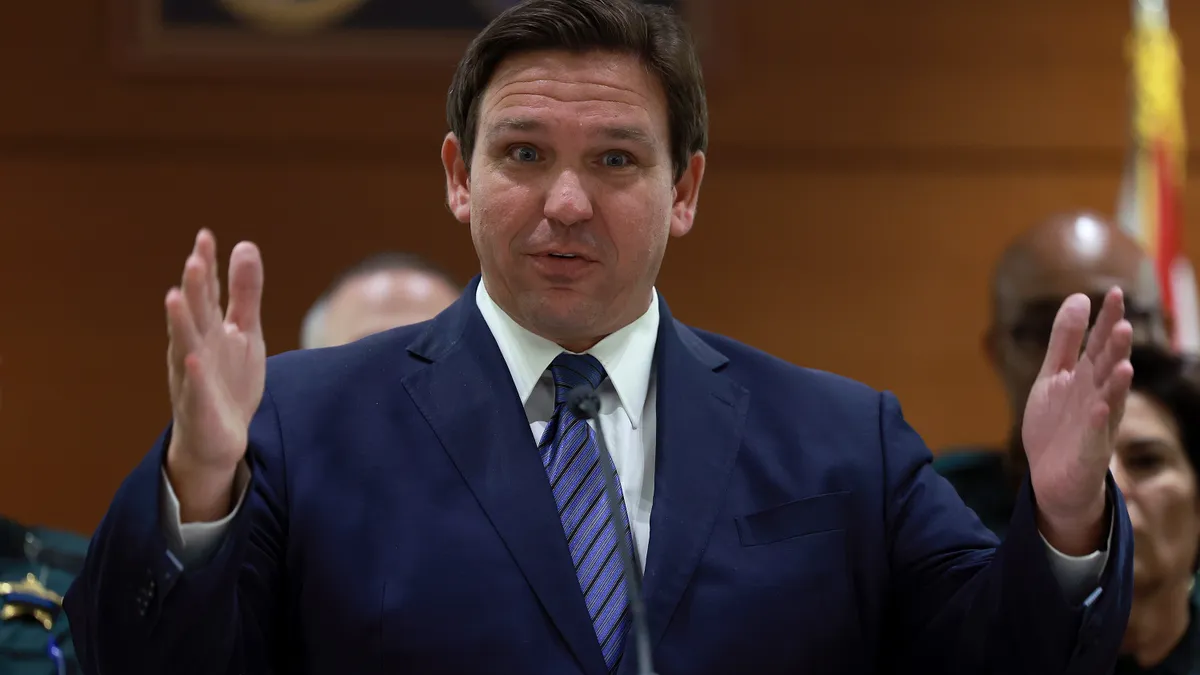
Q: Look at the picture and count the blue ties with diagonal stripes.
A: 1